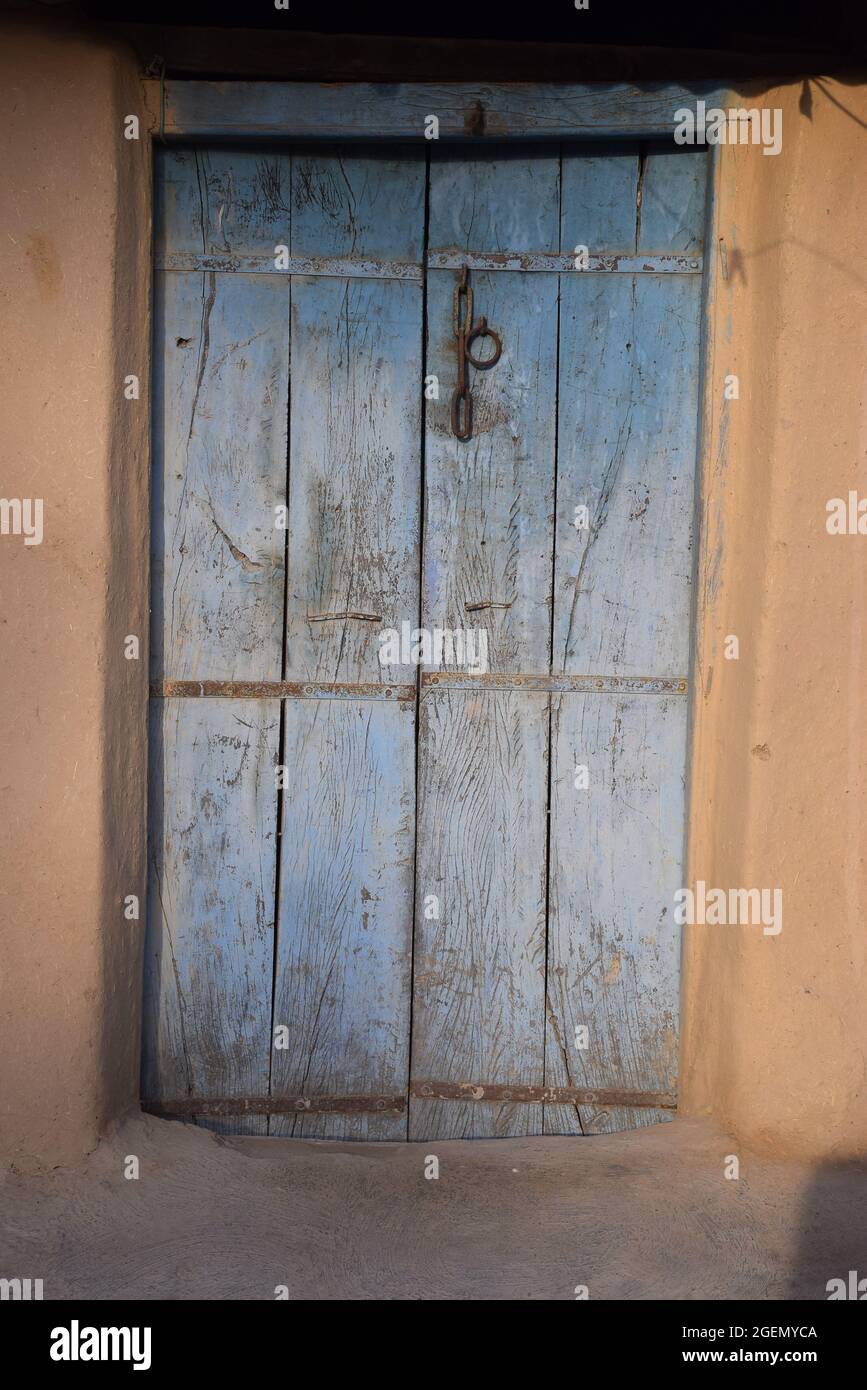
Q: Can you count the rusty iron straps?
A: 6